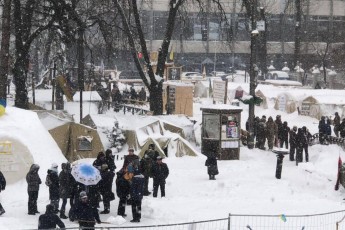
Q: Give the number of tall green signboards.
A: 1